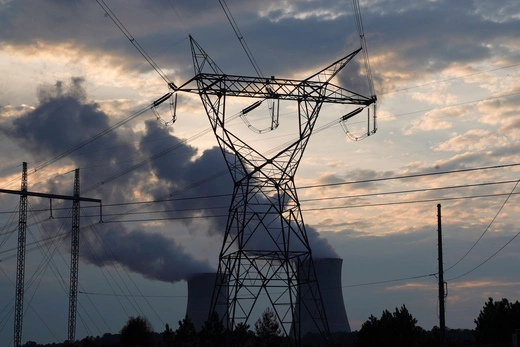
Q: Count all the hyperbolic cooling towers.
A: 2